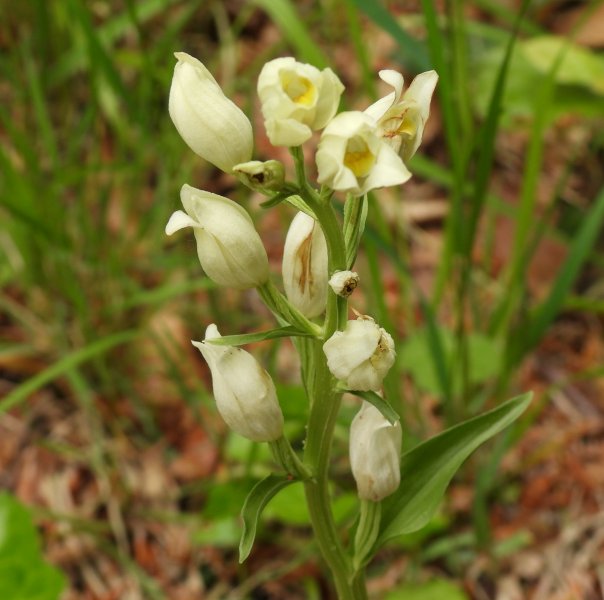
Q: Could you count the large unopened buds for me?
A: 5